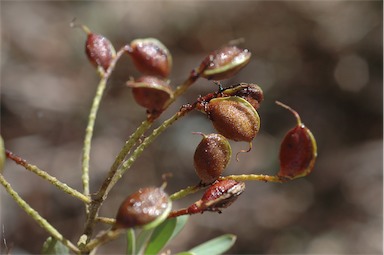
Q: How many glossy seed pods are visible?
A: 10